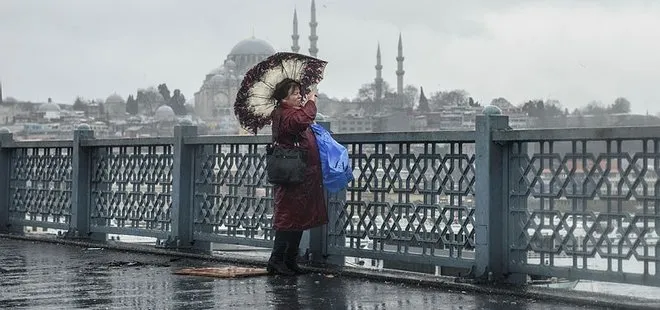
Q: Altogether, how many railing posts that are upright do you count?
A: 5